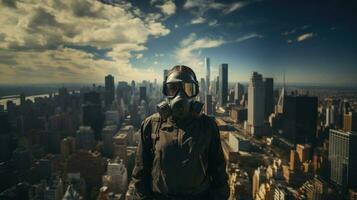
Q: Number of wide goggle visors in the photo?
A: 1